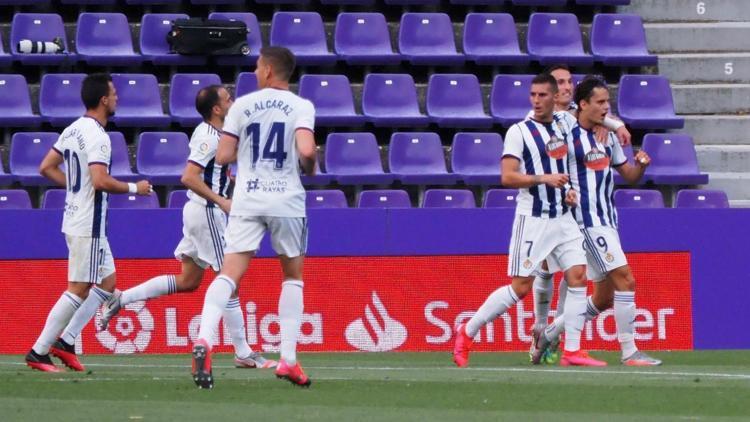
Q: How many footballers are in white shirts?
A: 6